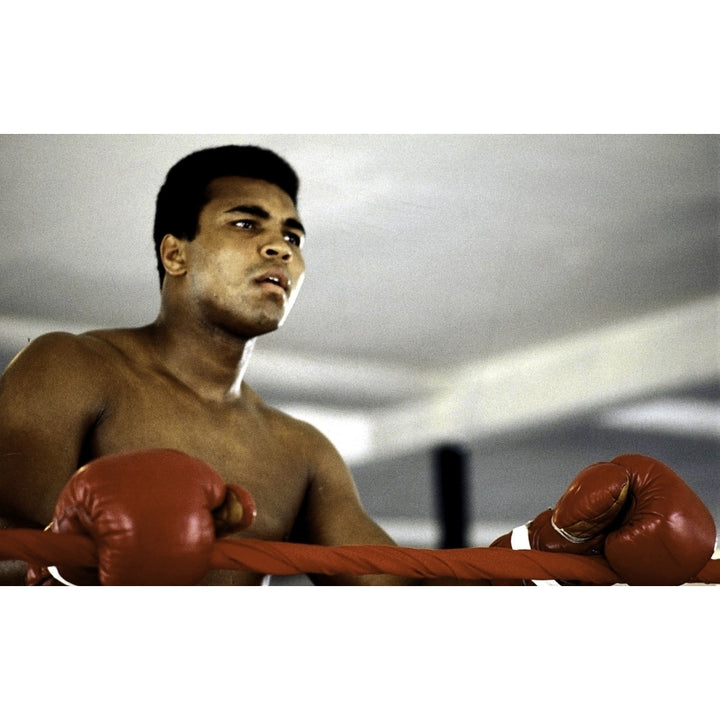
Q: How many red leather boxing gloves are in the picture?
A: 2